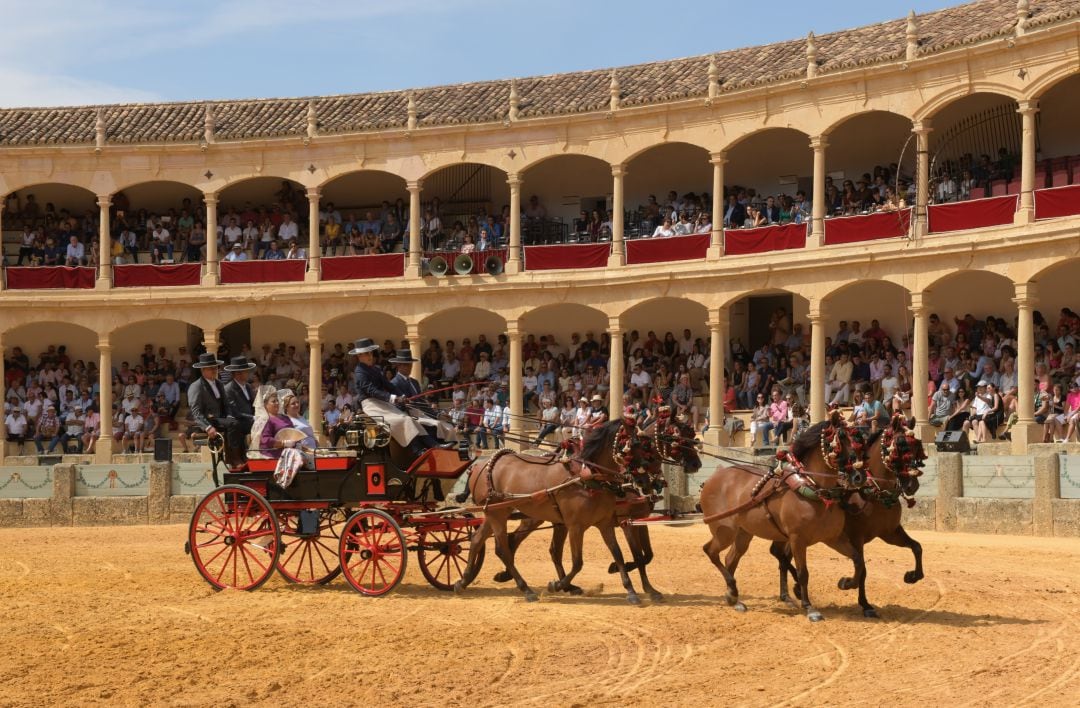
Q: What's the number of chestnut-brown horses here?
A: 4